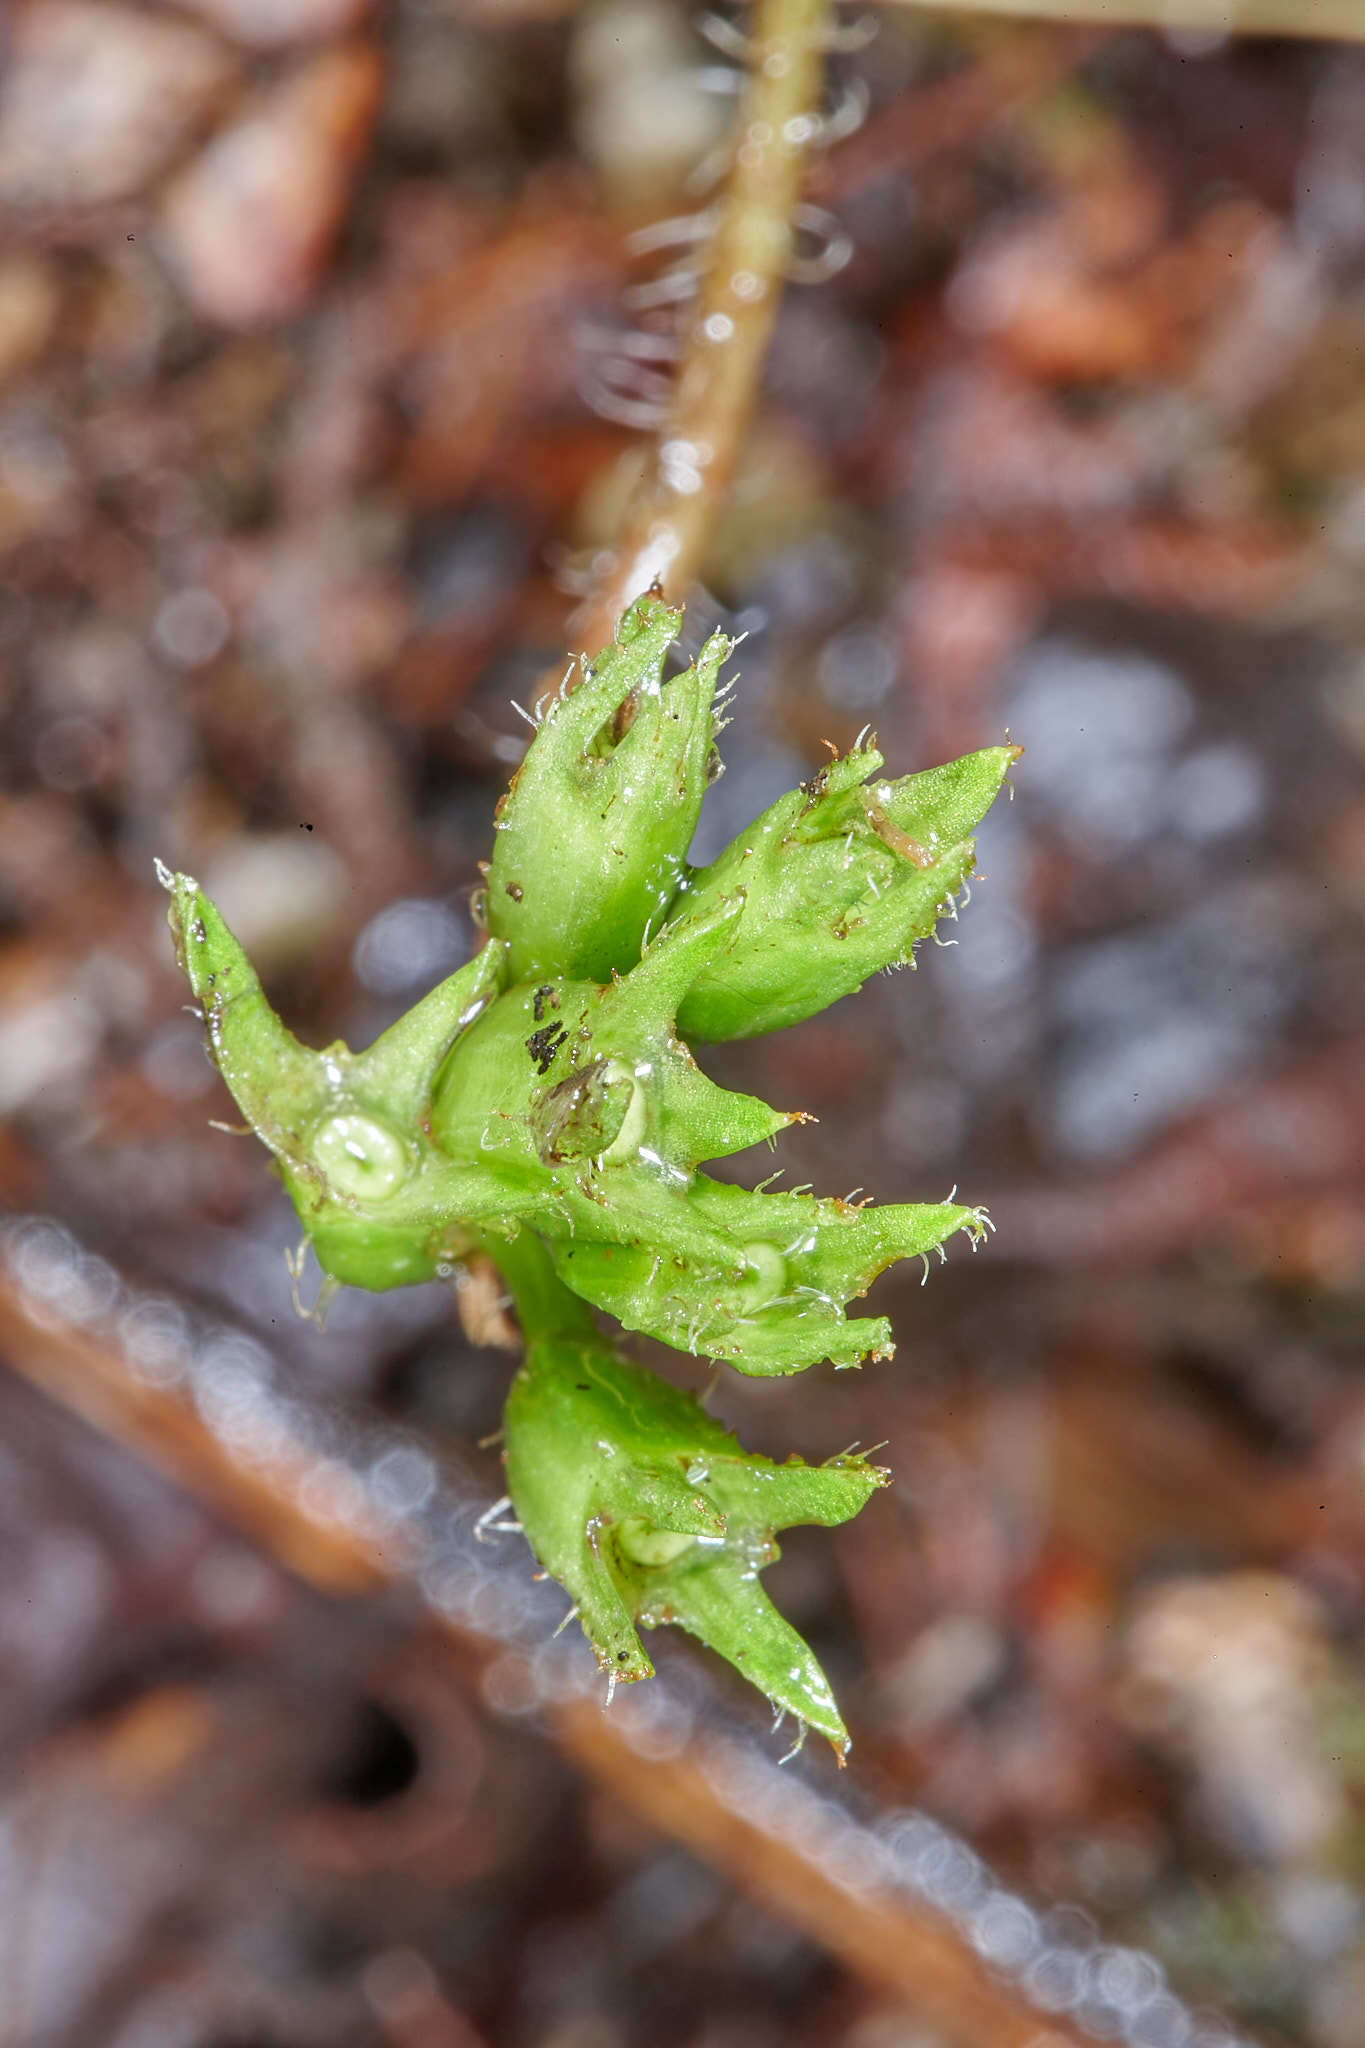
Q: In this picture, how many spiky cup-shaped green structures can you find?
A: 6